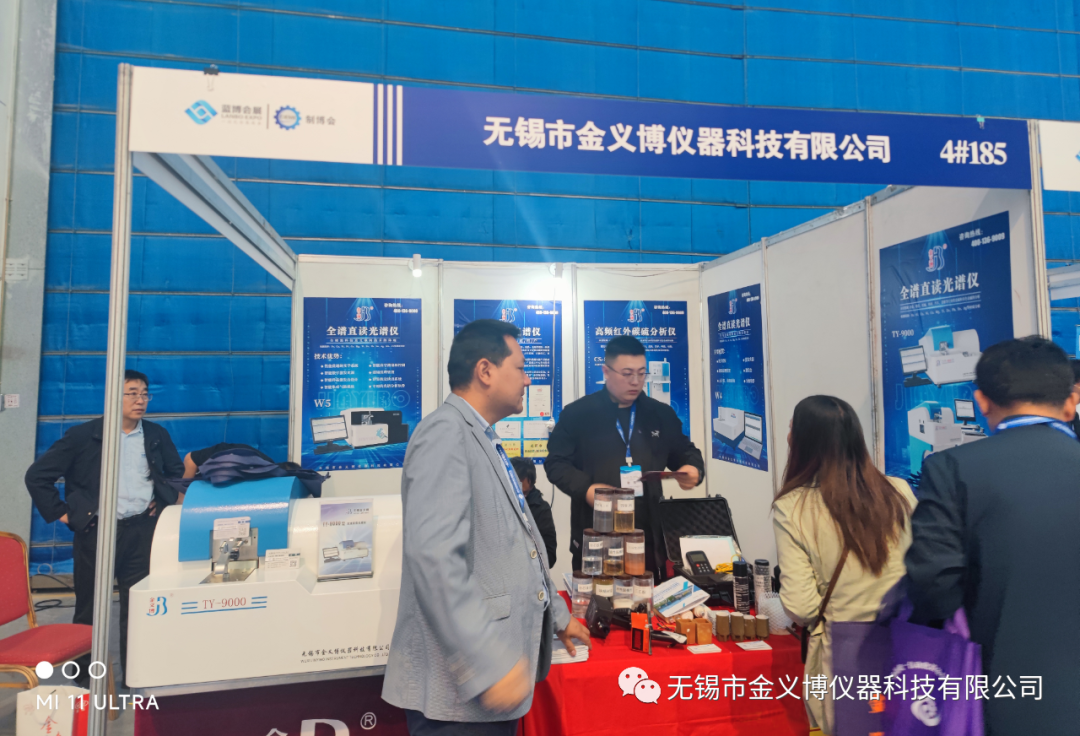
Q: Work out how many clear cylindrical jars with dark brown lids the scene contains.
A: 9